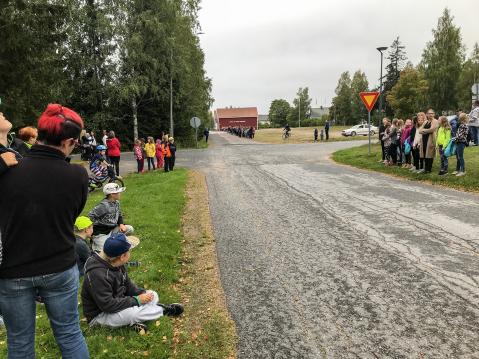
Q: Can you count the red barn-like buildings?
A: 1